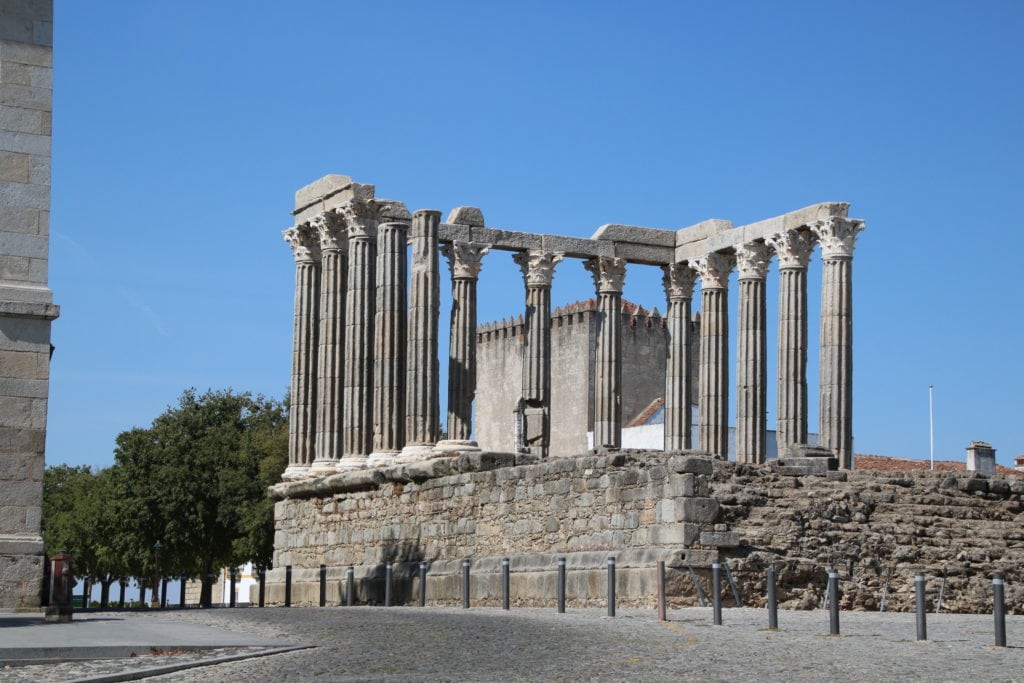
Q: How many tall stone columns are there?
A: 13